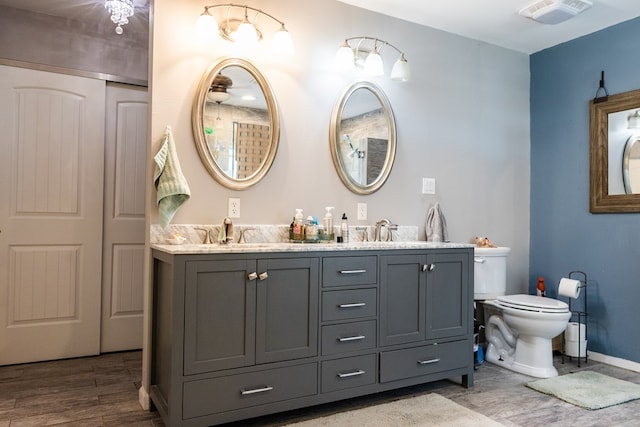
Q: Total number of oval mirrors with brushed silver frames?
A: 2